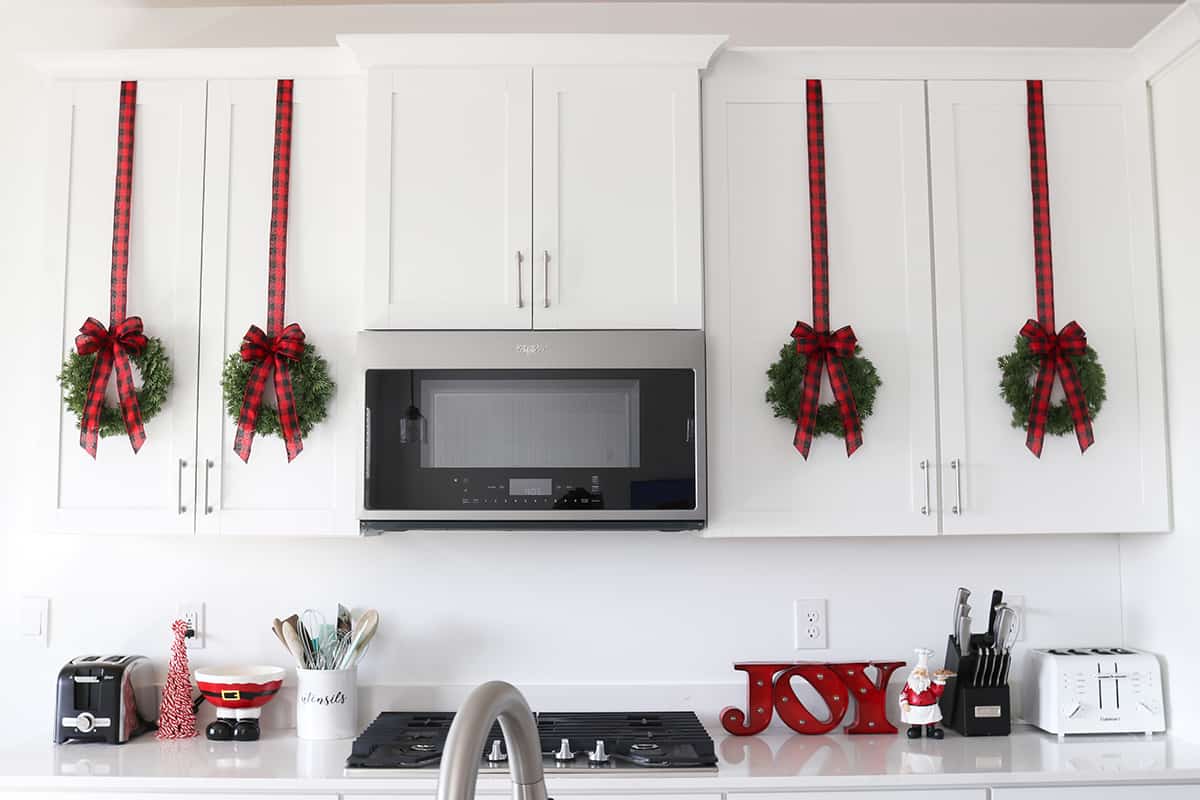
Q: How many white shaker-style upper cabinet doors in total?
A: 6